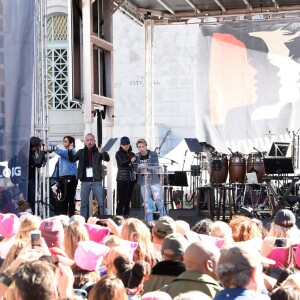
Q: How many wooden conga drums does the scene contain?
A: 3